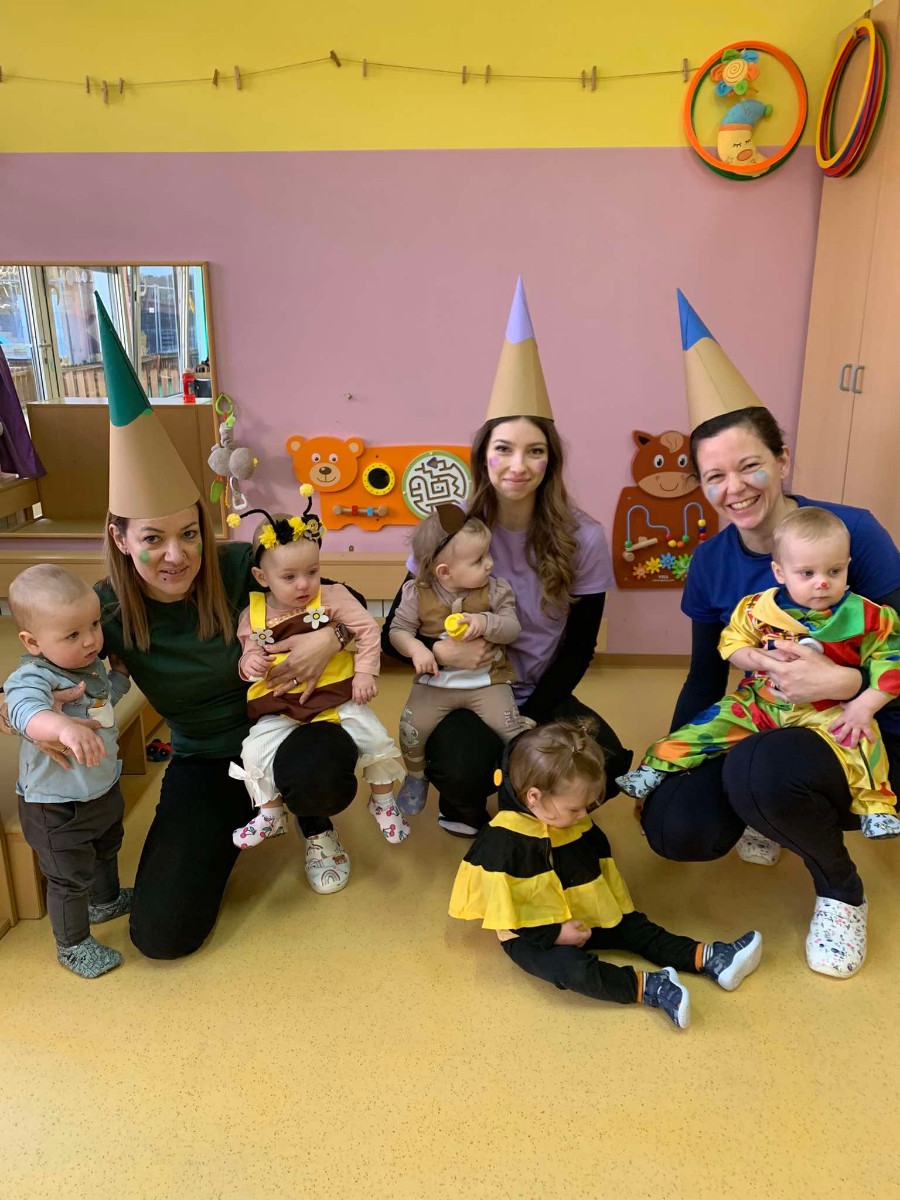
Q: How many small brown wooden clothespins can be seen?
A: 13